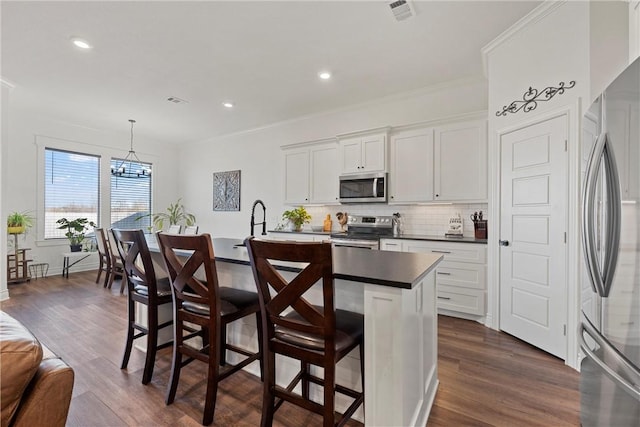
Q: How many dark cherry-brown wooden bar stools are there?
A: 3